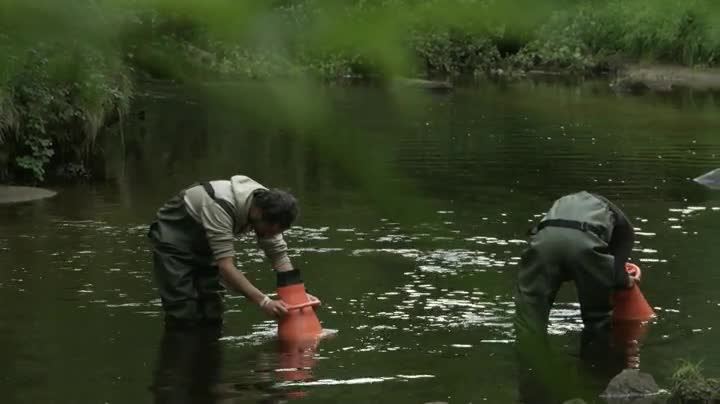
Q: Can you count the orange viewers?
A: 2